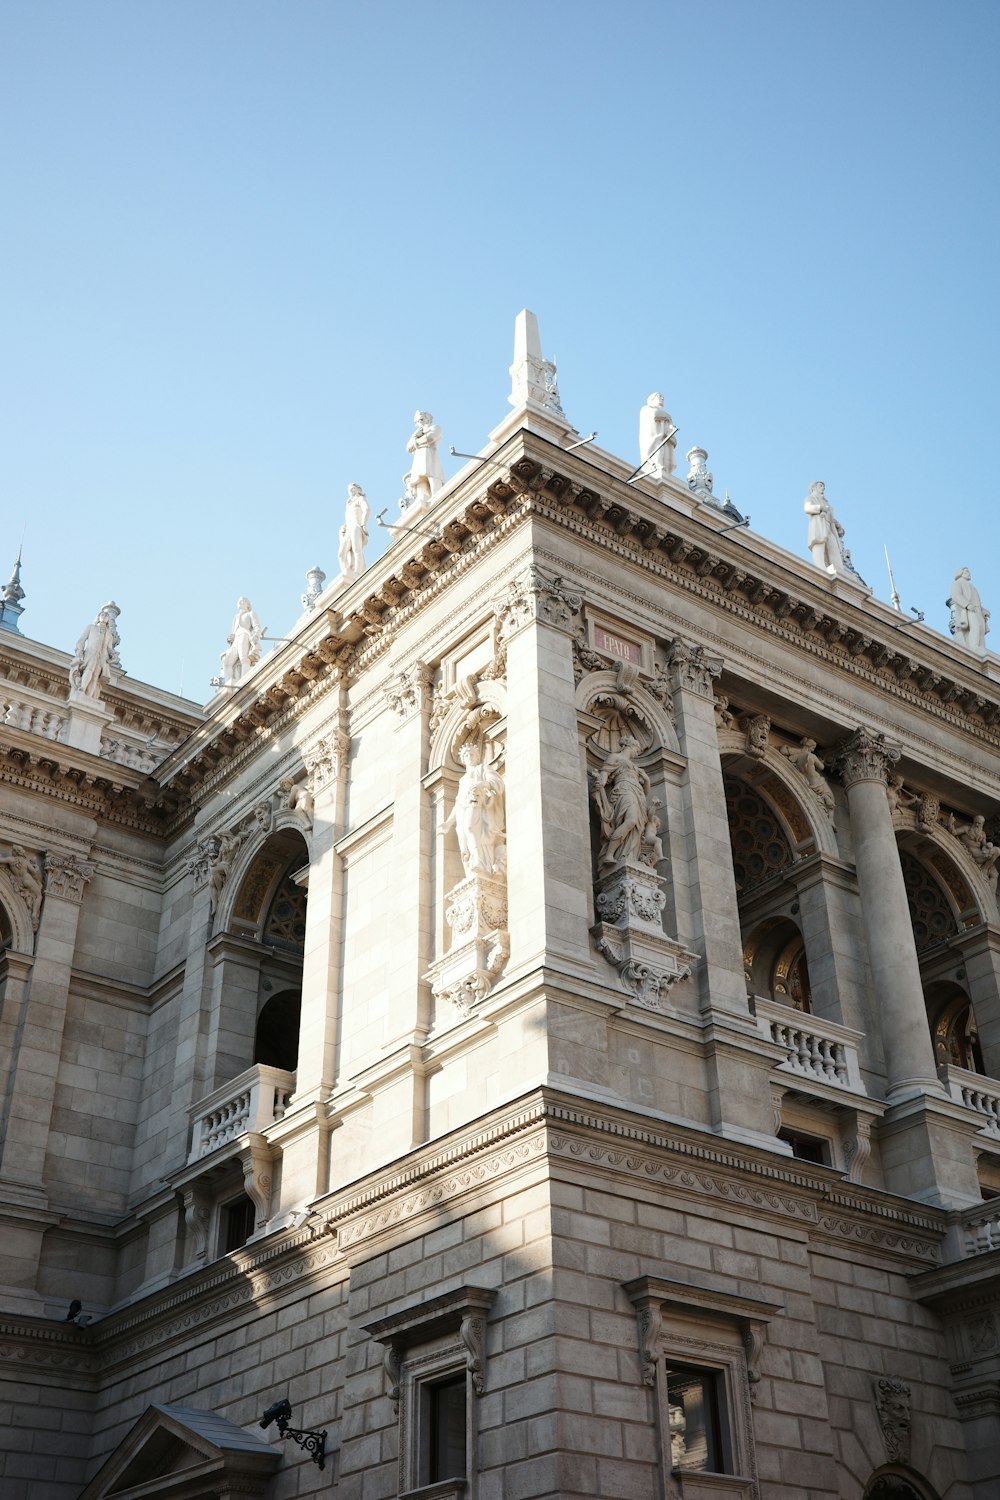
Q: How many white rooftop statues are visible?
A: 7